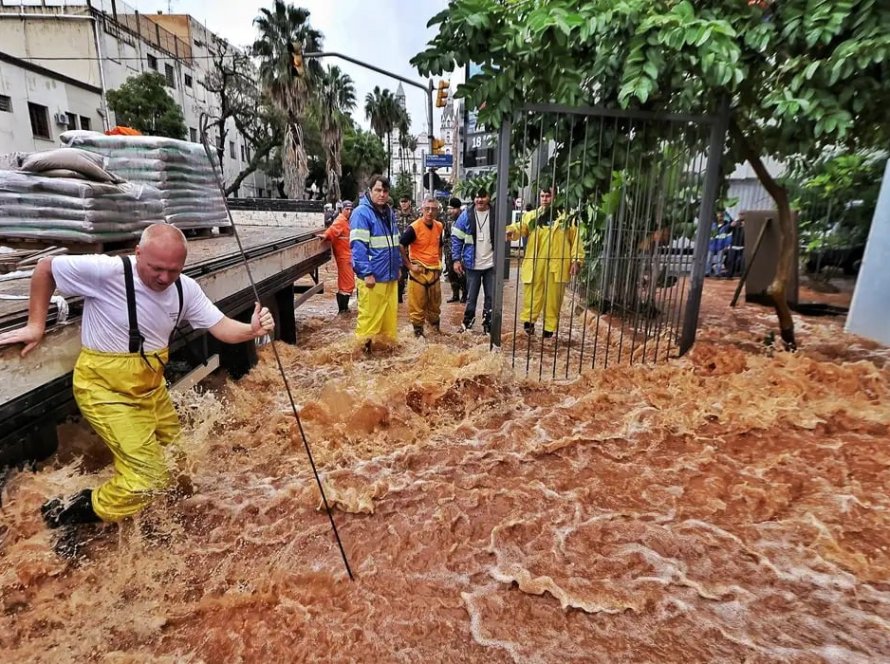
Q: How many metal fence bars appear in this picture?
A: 13